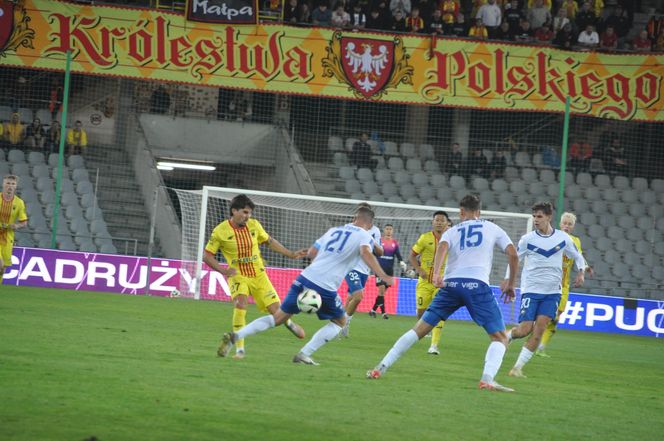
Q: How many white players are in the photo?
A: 4